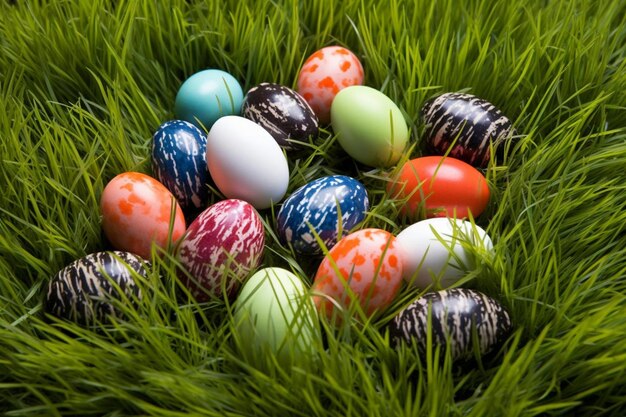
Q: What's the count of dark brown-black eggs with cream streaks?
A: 4